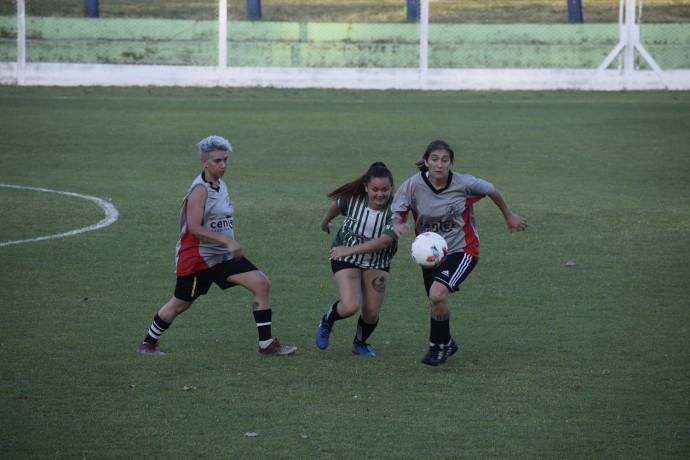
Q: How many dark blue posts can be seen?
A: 4